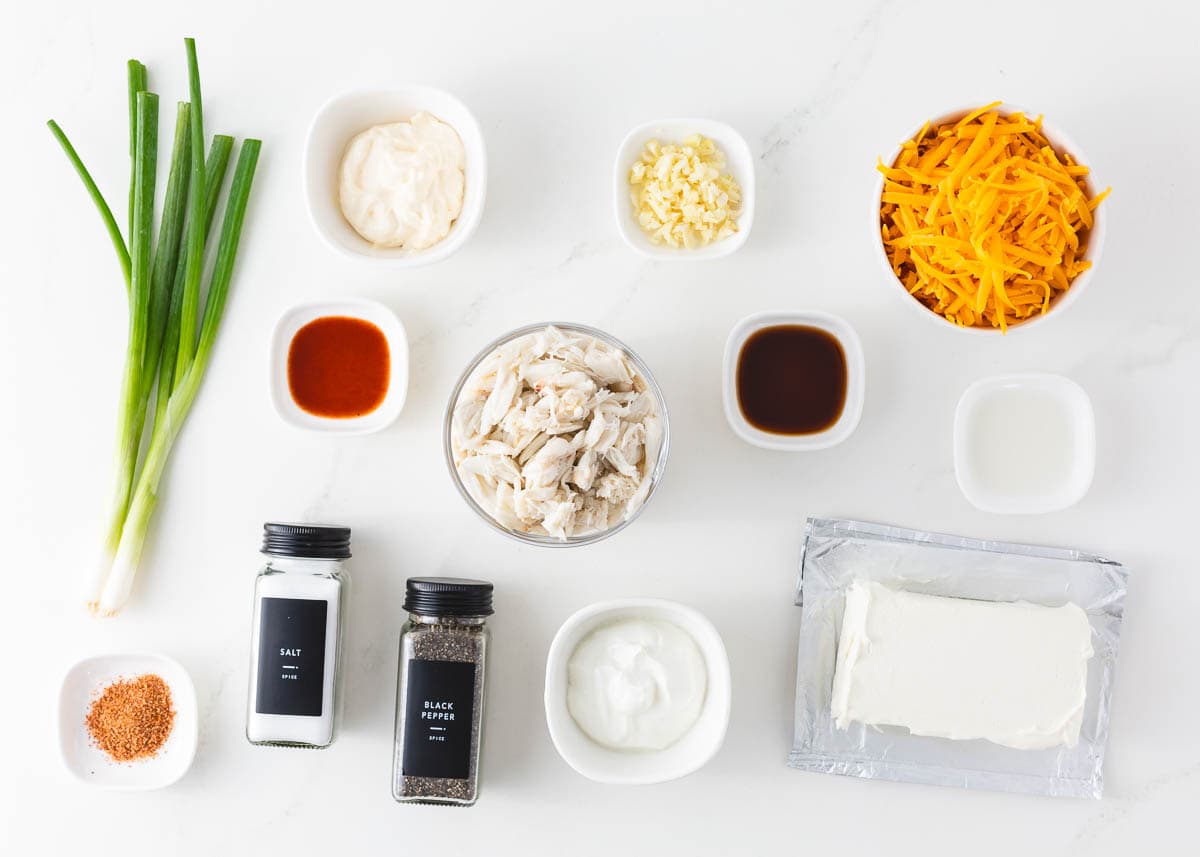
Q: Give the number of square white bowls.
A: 7